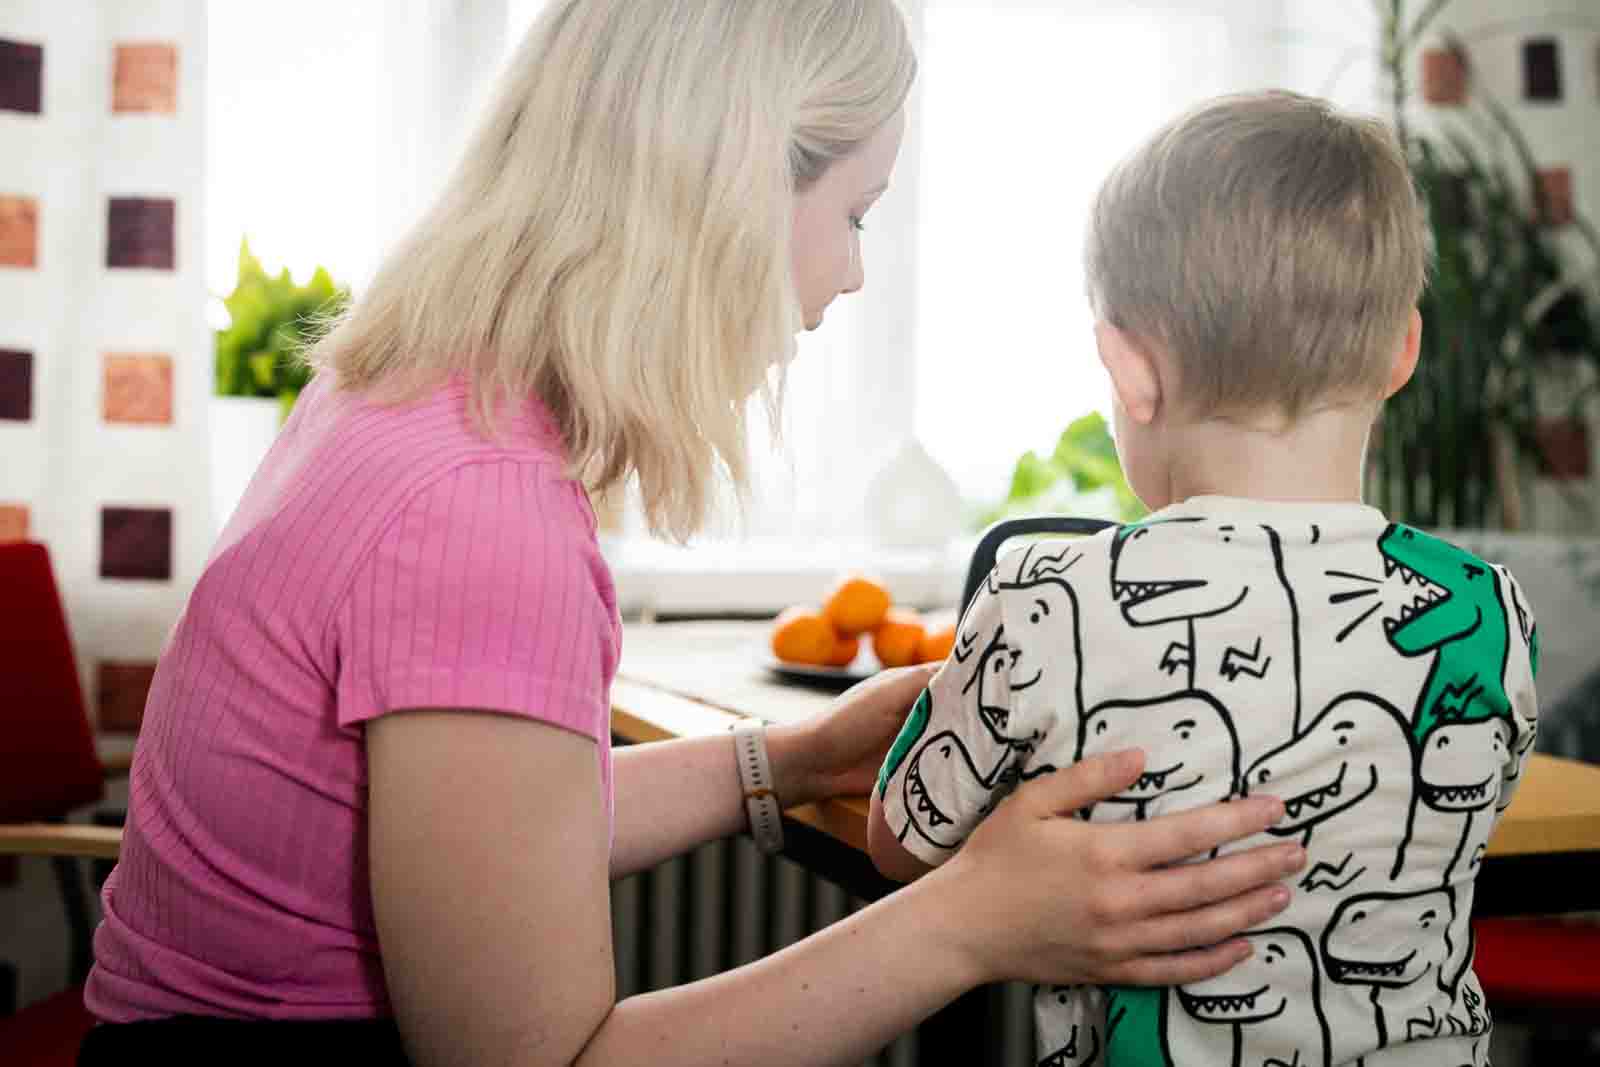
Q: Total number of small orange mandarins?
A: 5